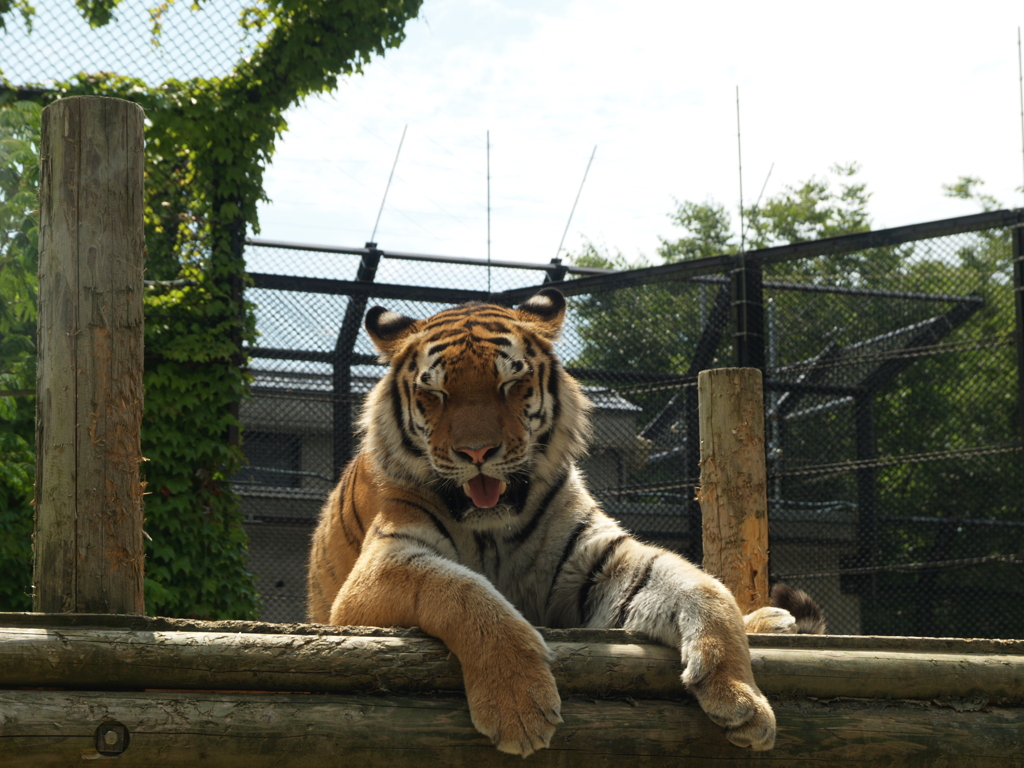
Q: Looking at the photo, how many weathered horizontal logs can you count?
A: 2